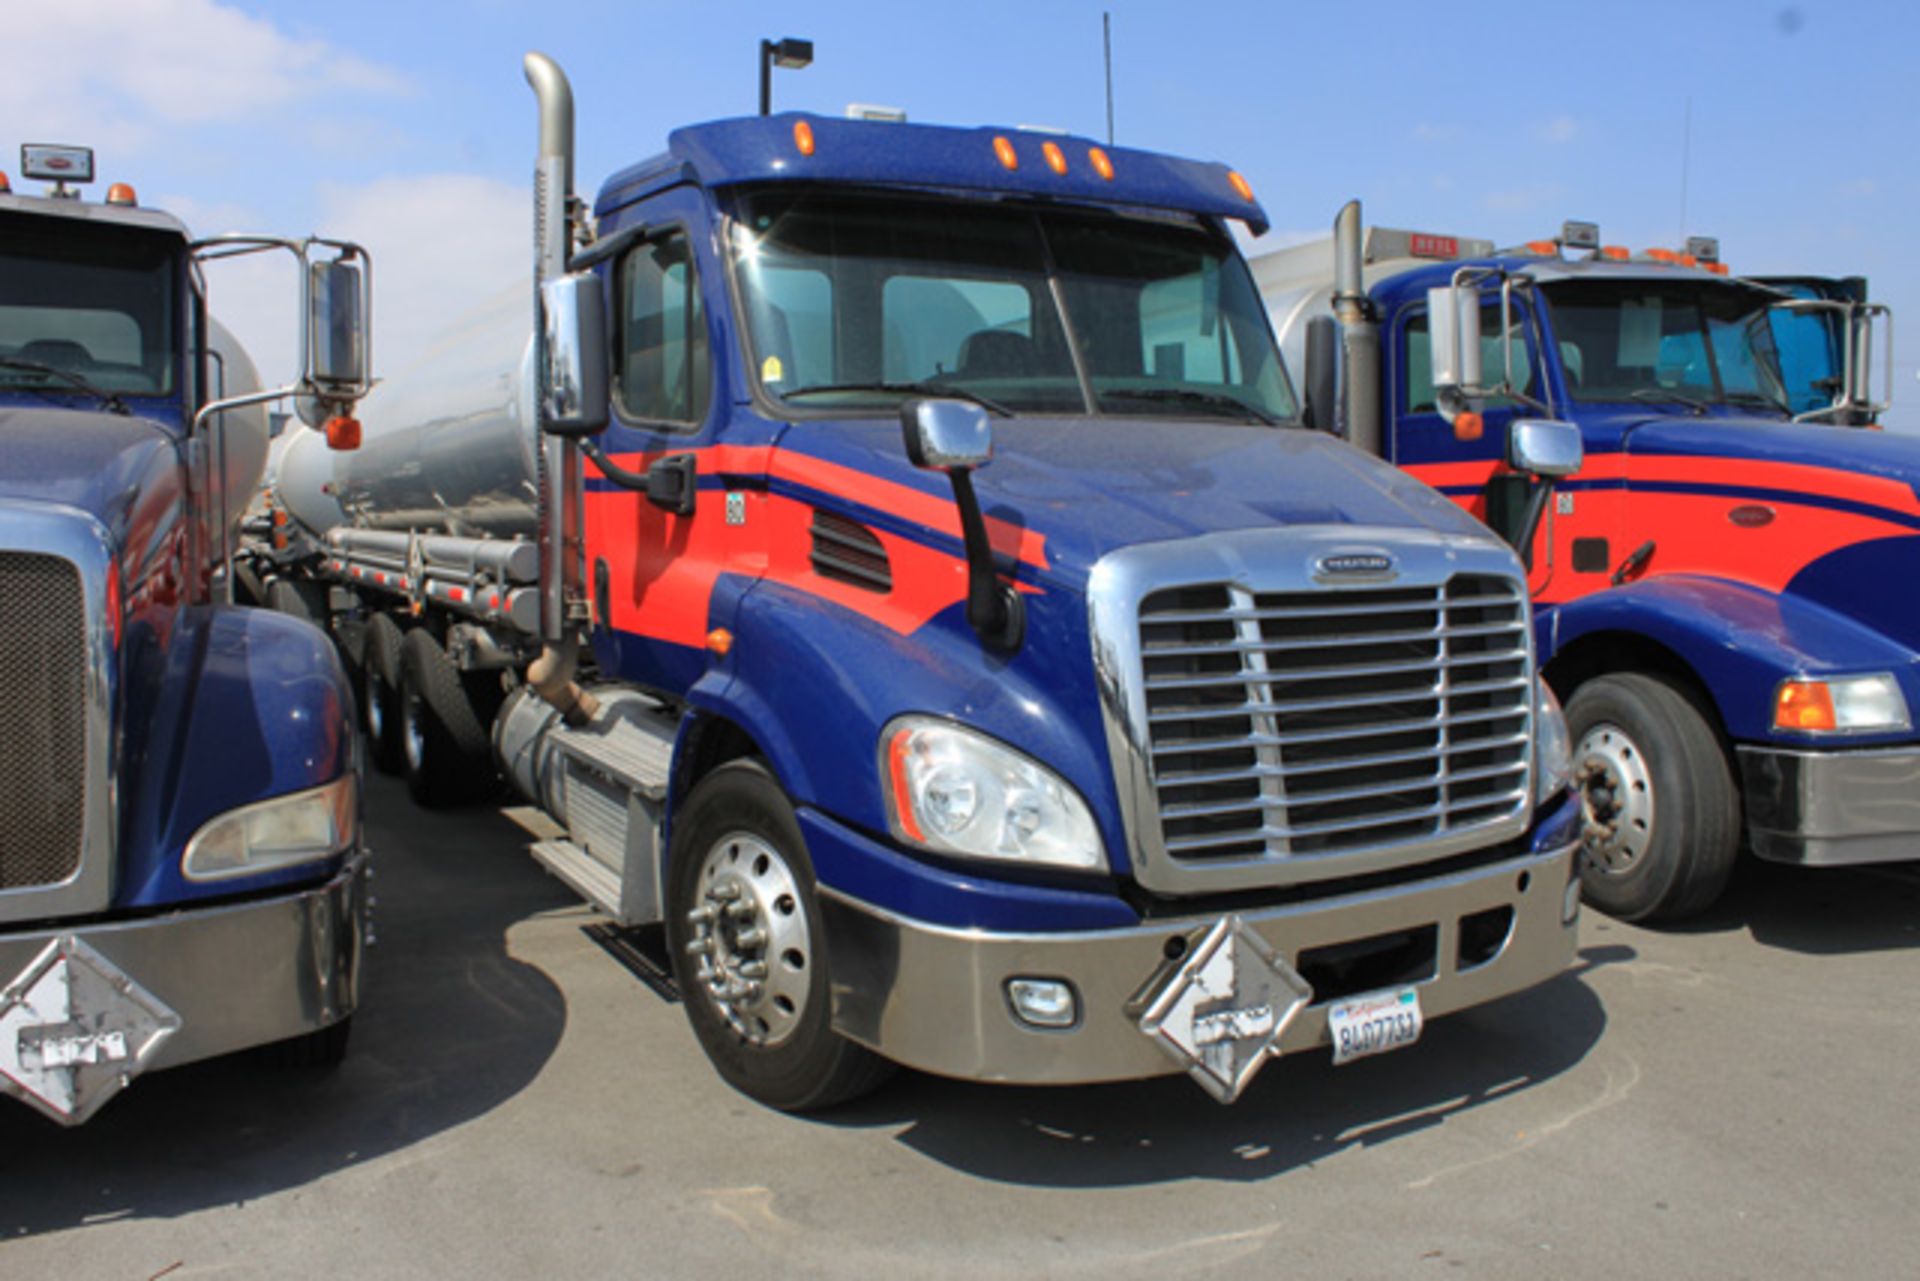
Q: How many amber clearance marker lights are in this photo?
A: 12